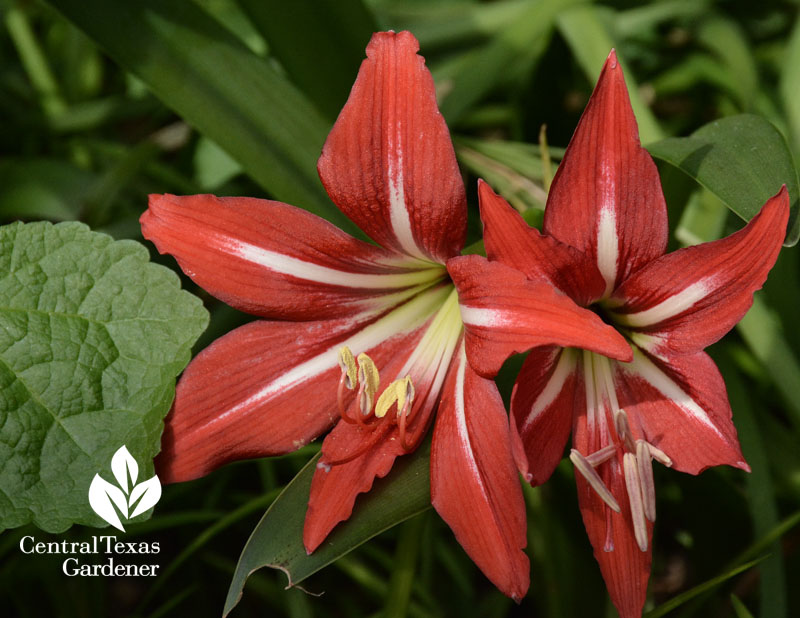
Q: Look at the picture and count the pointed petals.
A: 12